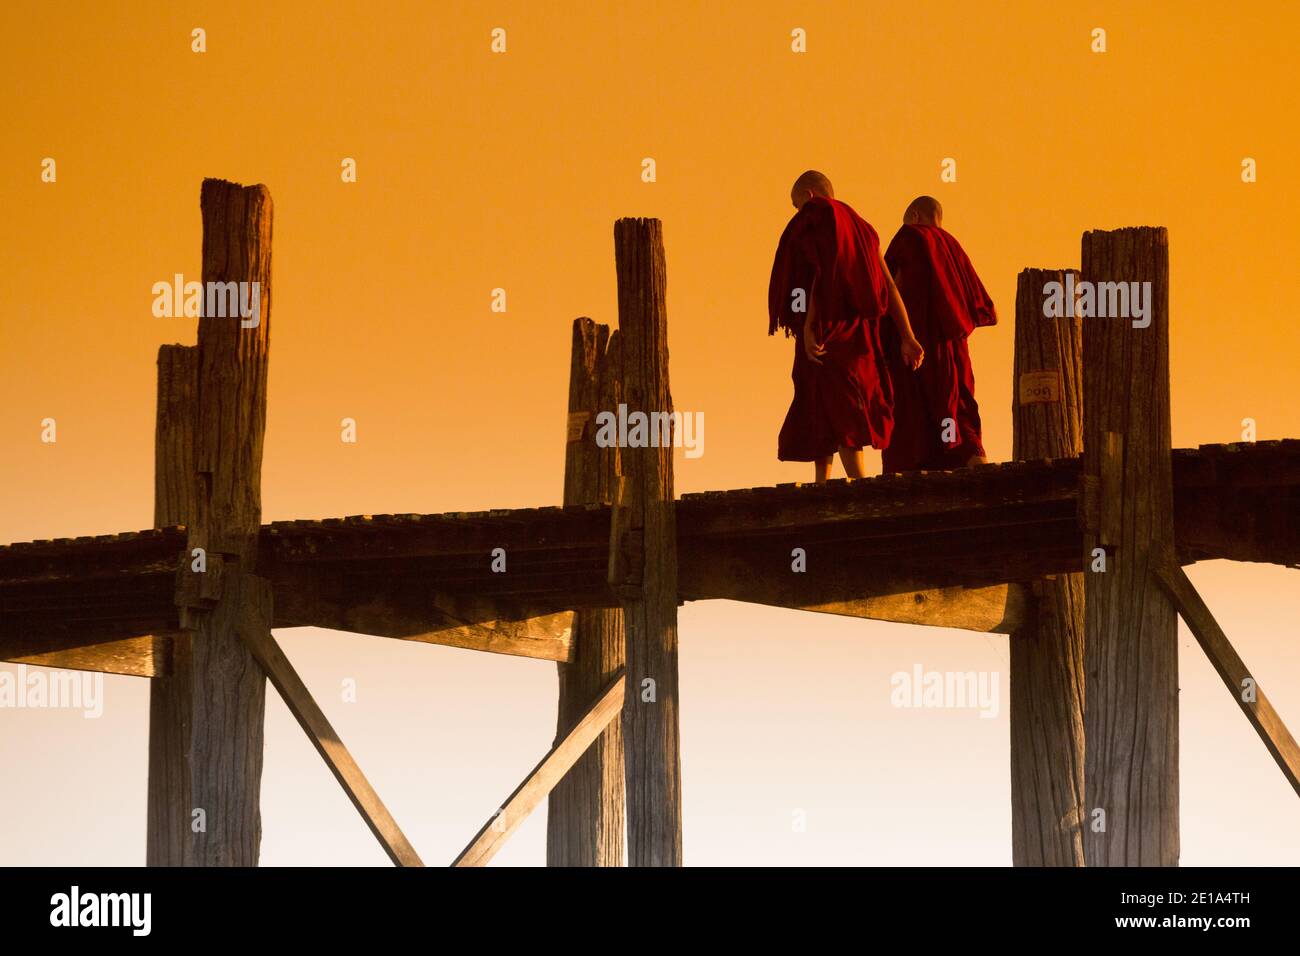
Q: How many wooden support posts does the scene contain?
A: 6